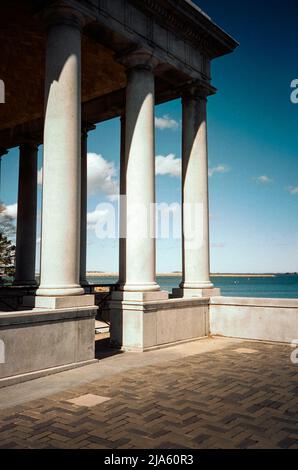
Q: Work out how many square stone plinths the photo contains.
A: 3